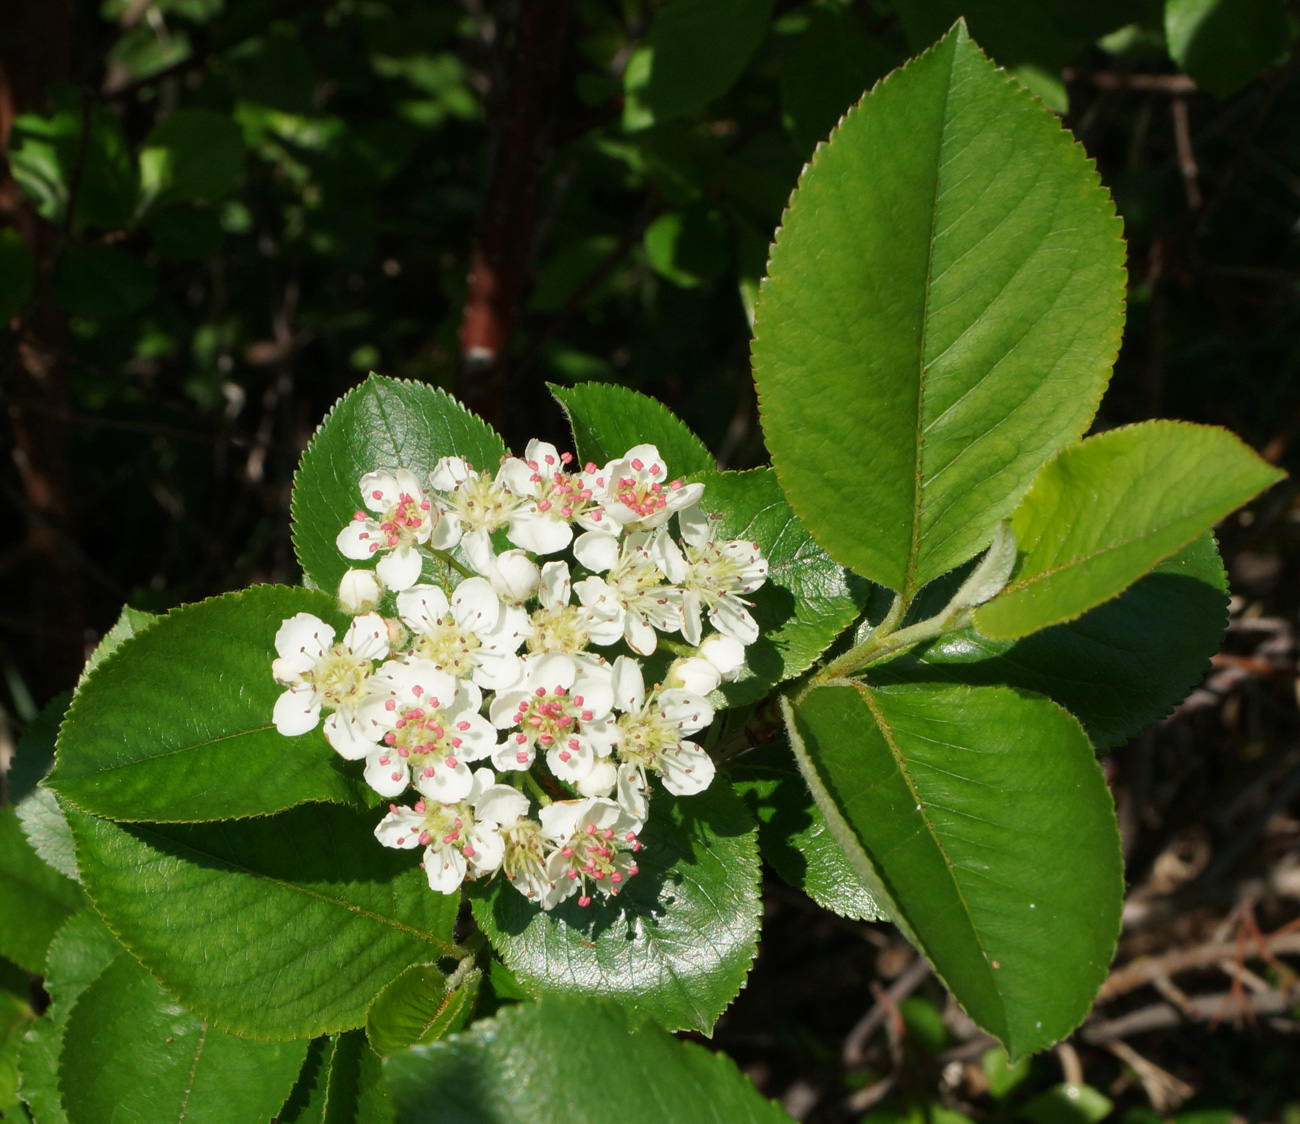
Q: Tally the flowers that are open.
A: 15